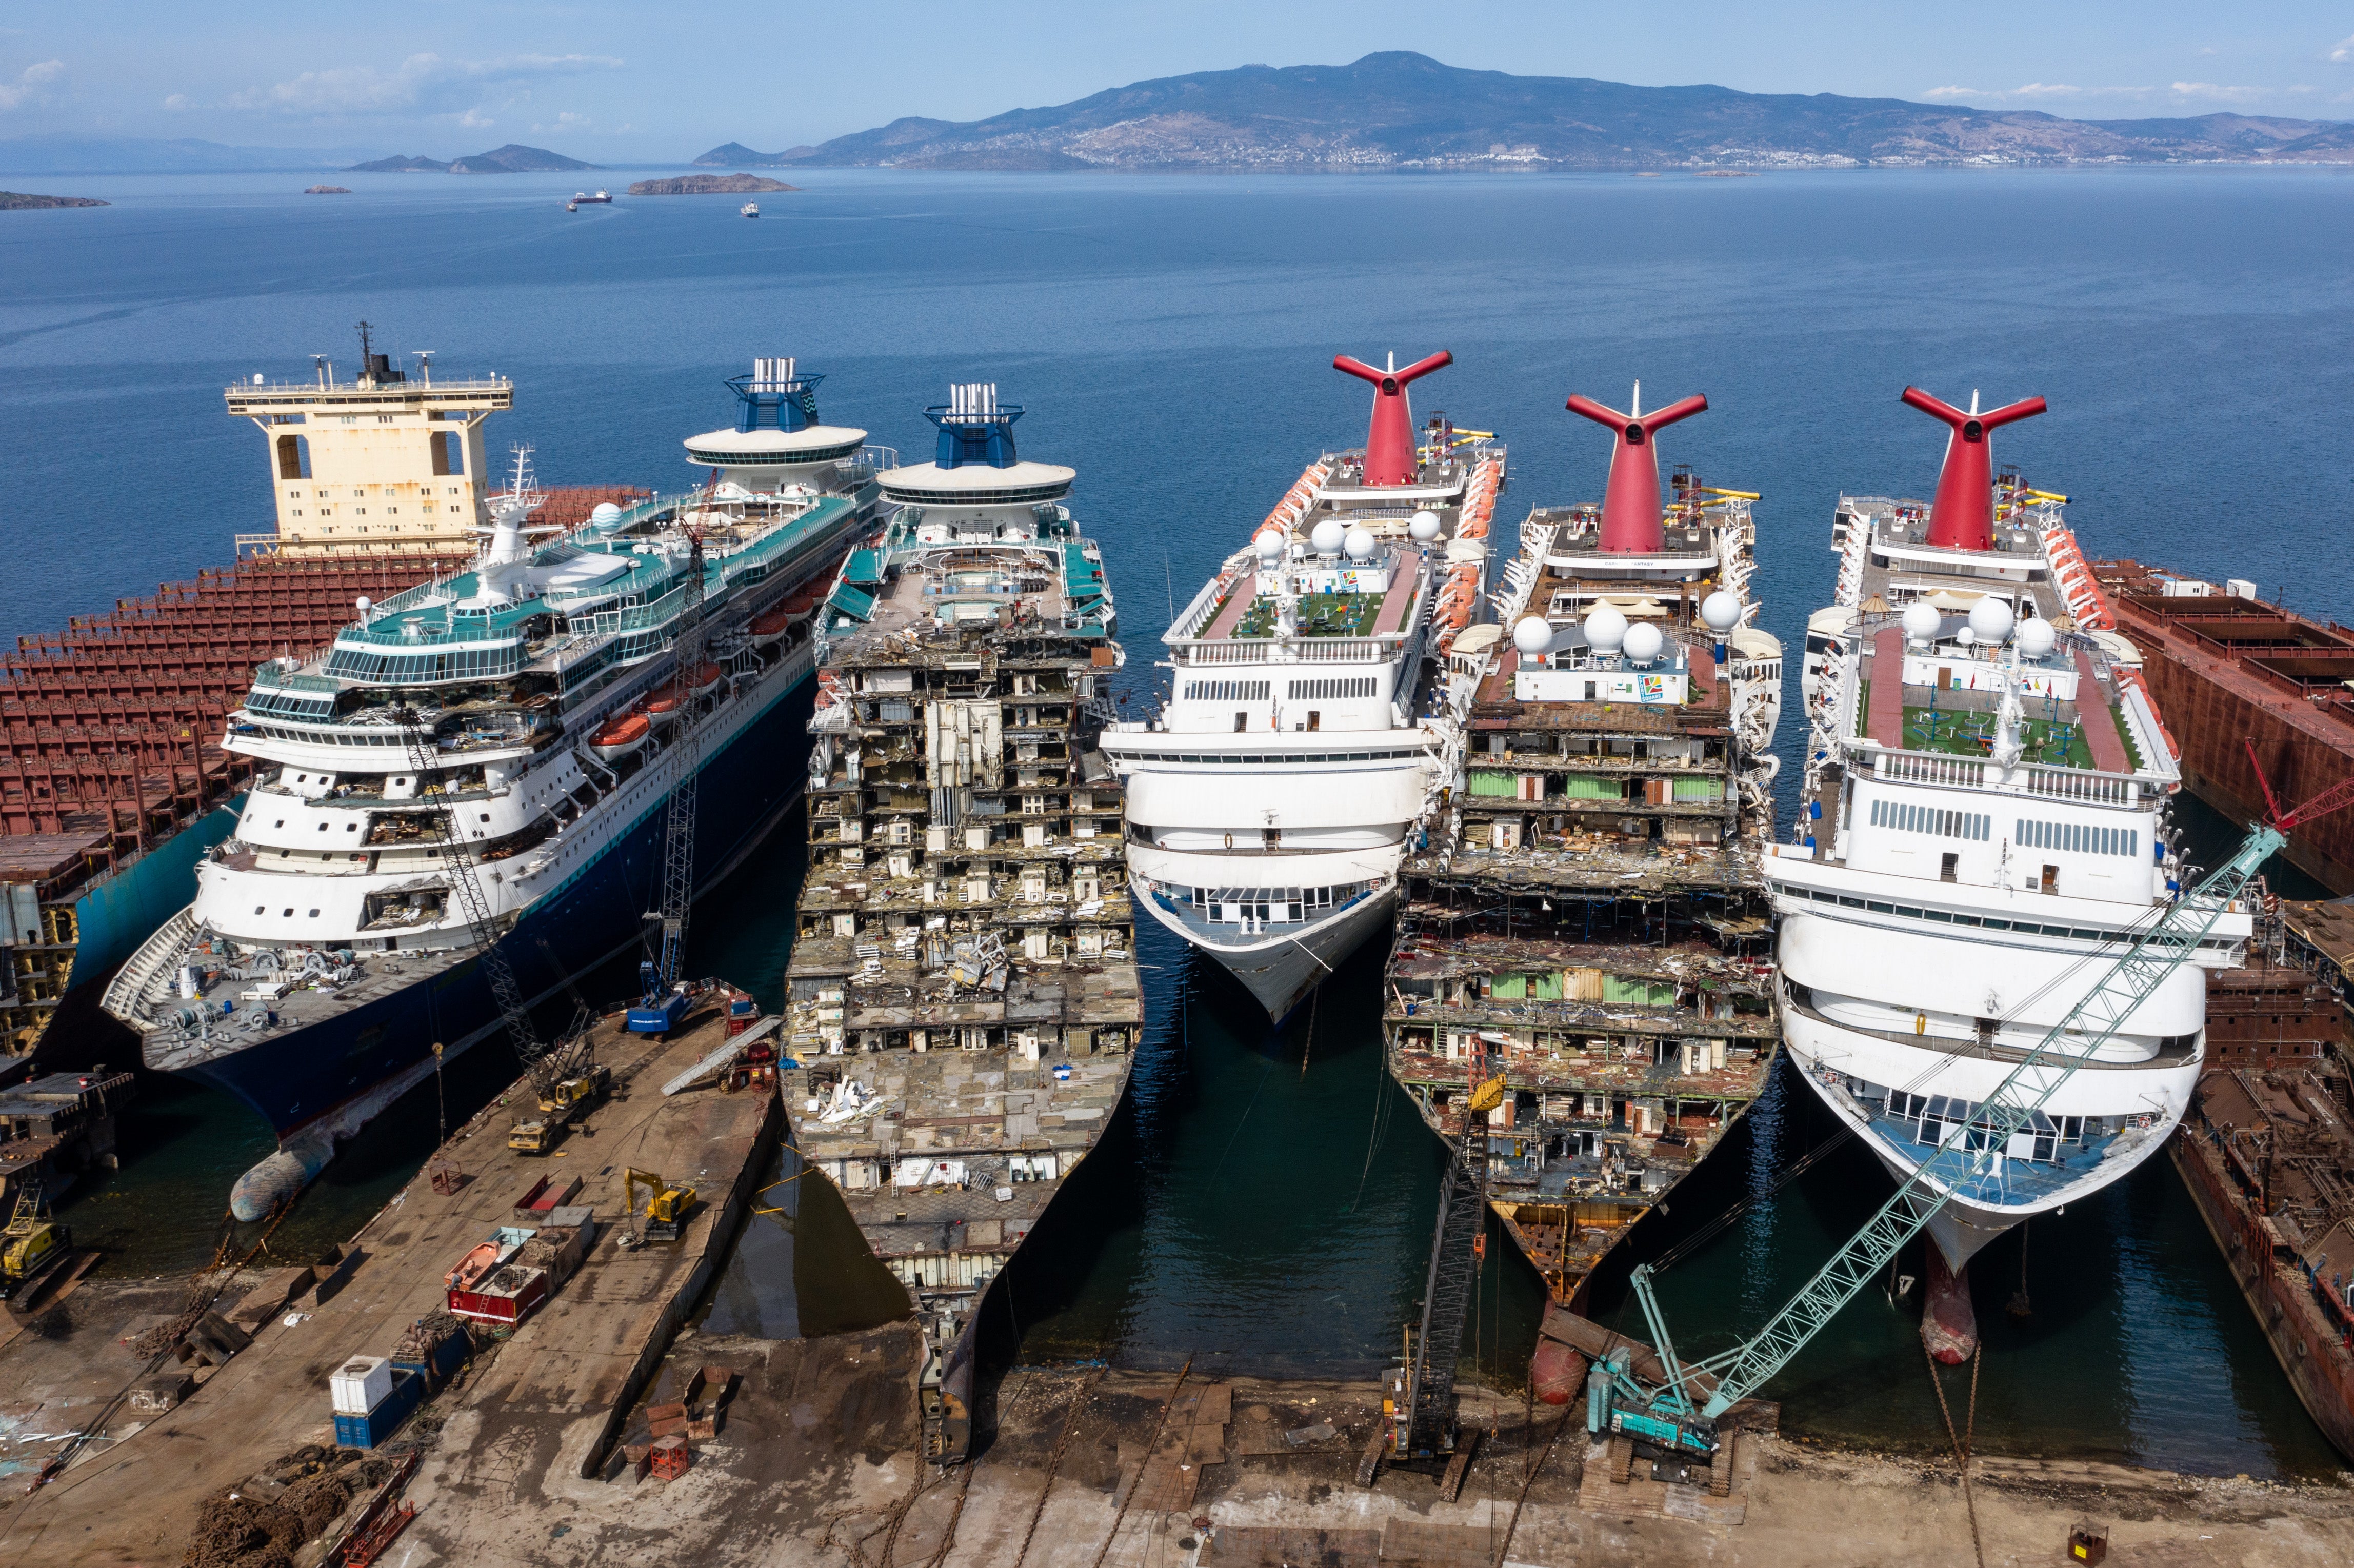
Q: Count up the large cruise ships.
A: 5